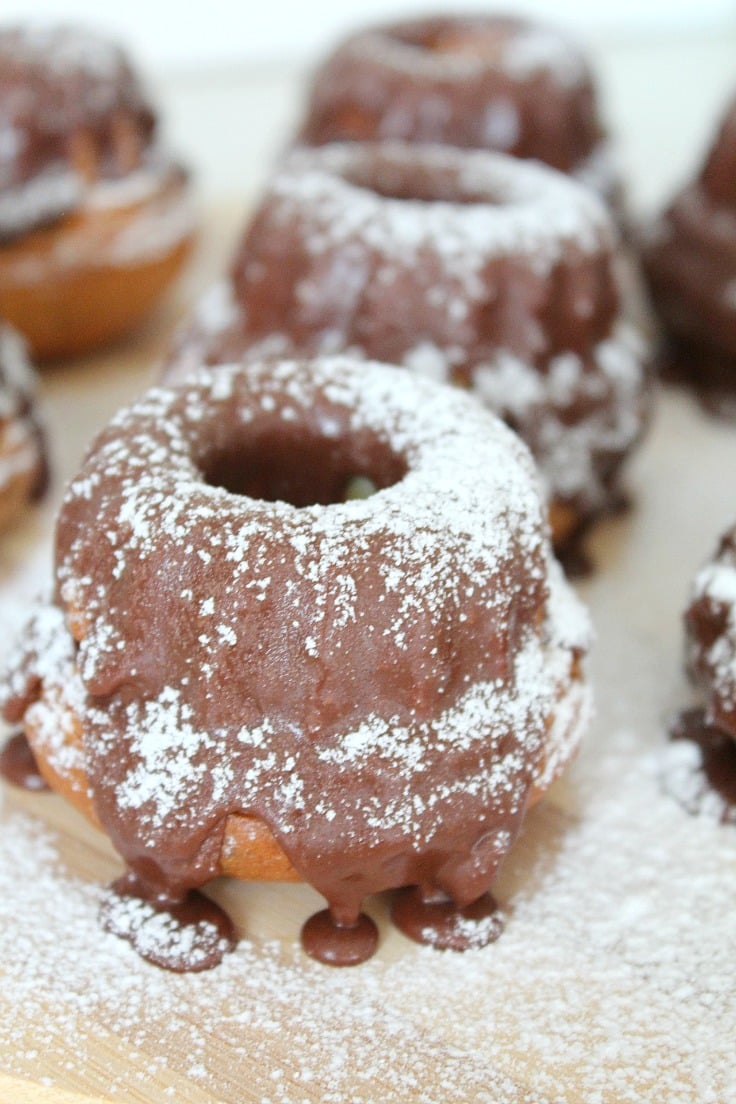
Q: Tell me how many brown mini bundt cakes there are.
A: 7